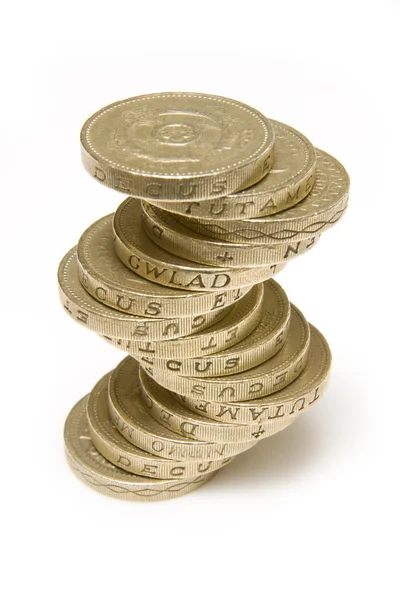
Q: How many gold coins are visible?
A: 15